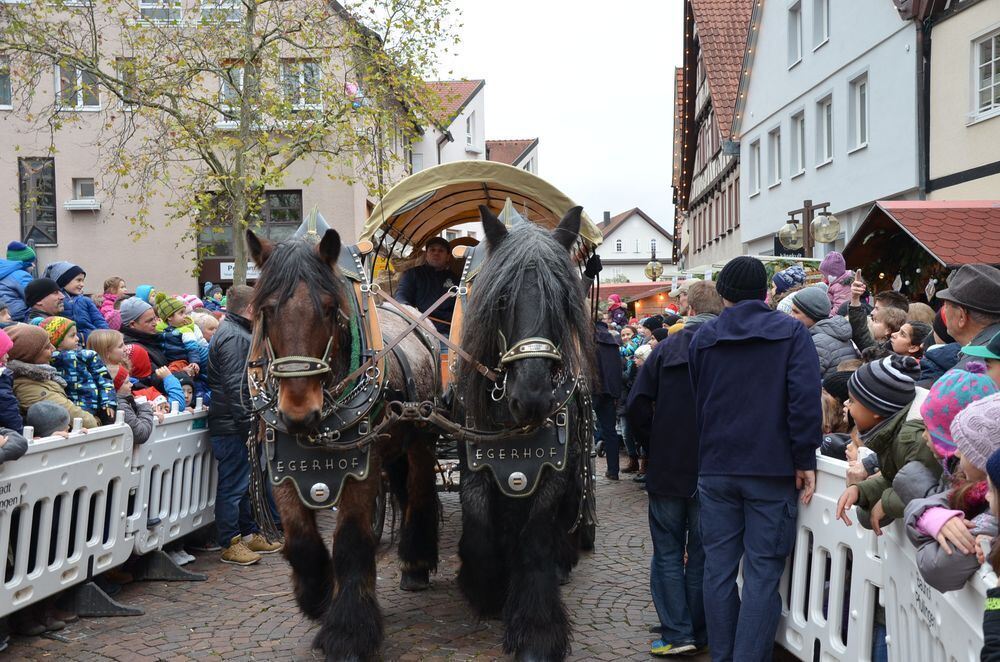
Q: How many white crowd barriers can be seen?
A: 4